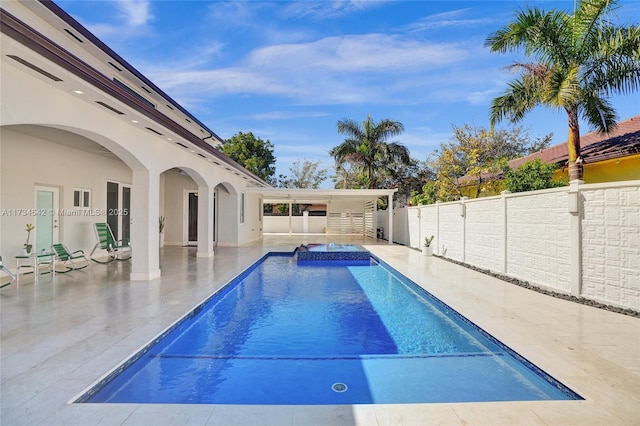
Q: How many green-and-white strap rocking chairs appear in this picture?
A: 3